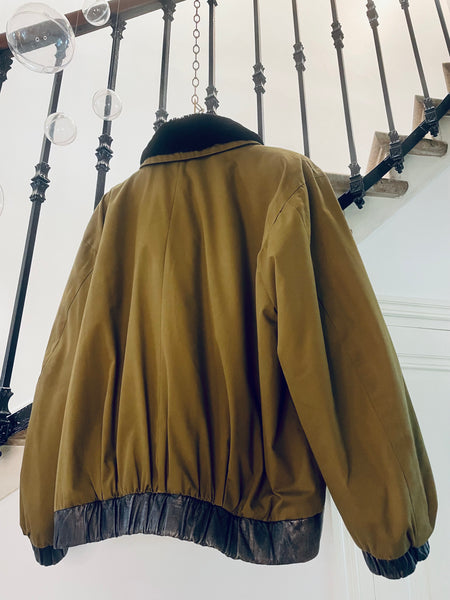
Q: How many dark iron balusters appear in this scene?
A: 11